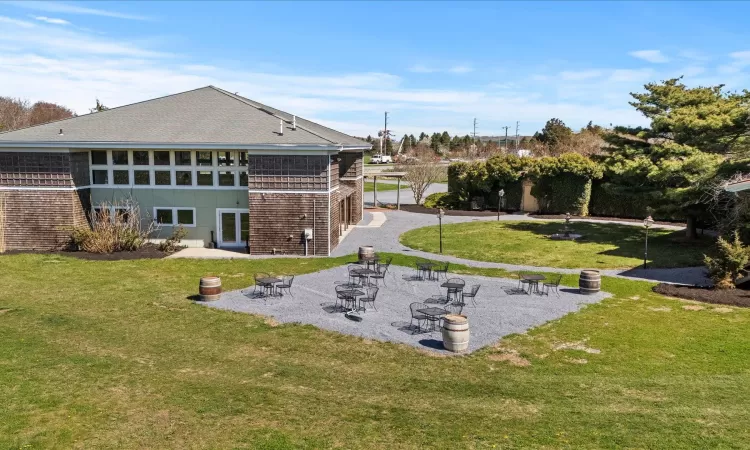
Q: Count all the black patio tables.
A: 8